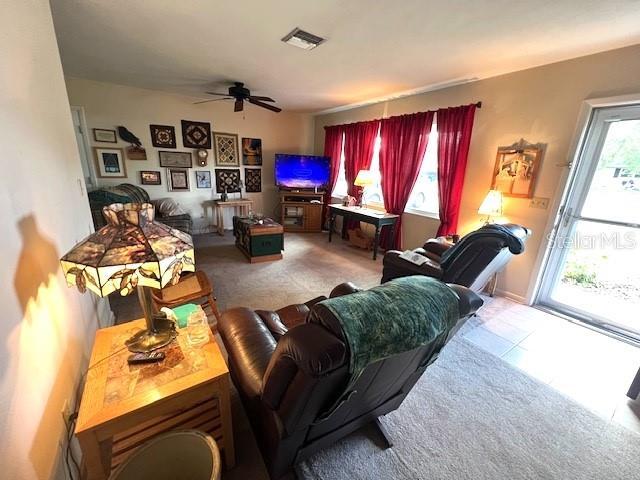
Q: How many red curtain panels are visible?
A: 4